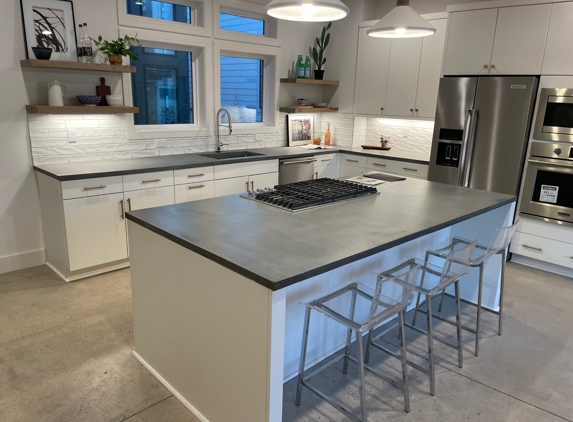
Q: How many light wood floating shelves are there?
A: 4